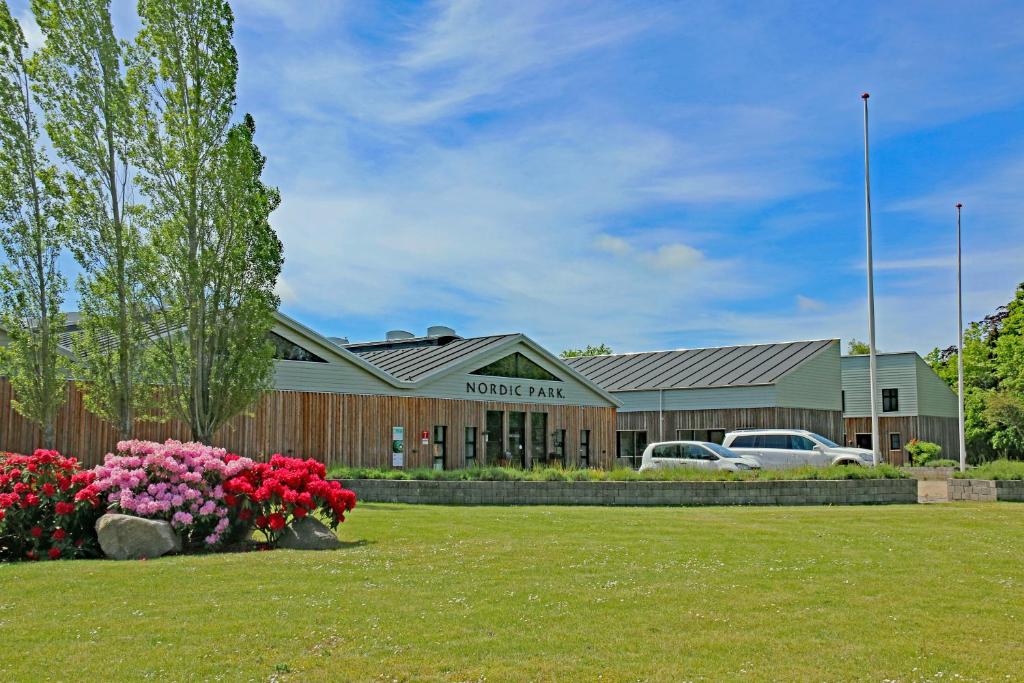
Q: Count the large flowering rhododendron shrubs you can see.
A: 3